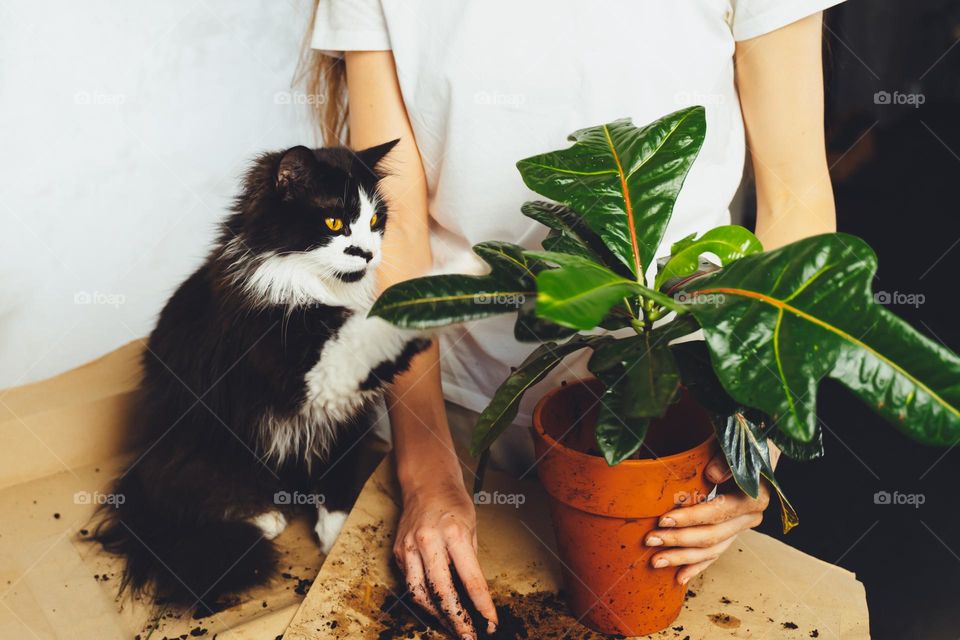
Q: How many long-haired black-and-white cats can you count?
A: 1